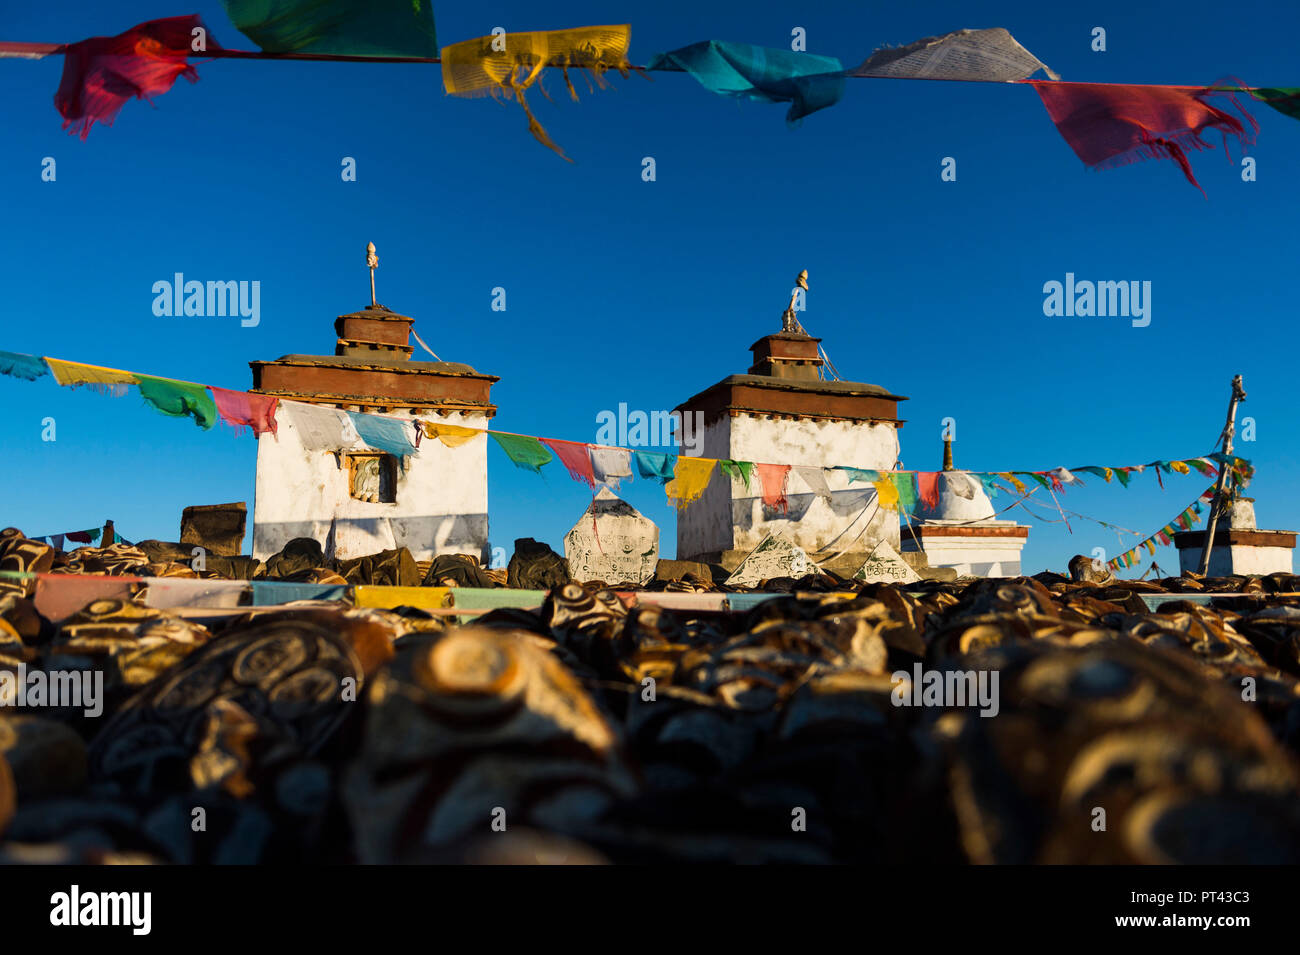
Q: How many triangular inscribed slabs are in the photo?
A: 2